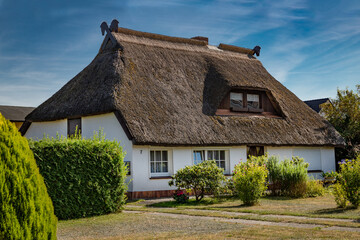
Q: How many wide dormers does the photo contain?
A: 1